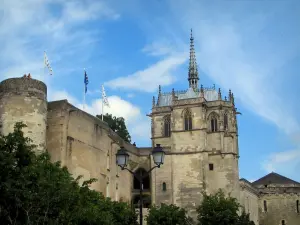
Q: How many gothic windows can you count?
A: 4